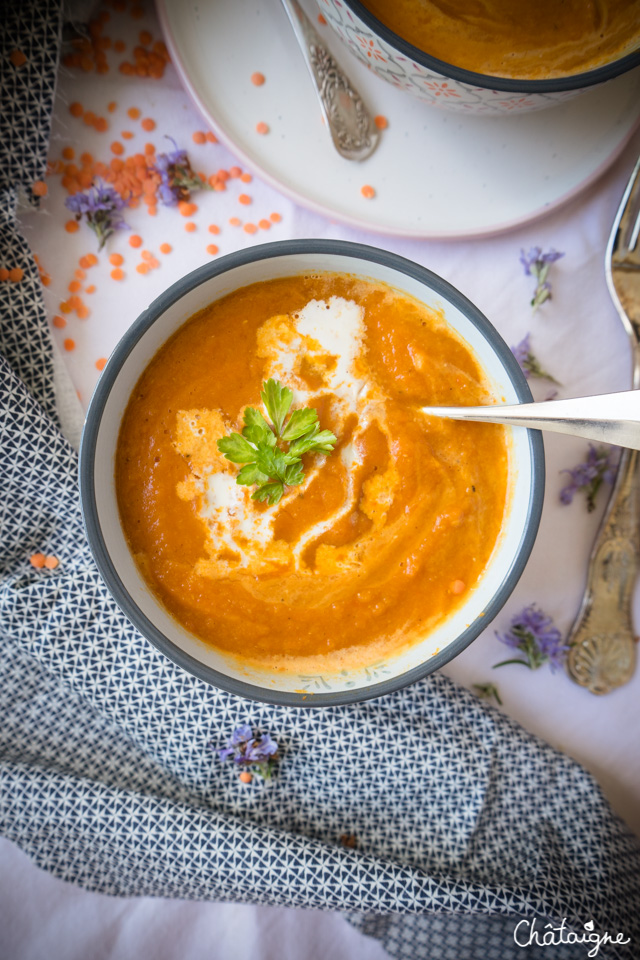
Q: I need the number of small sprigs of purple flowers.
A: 7